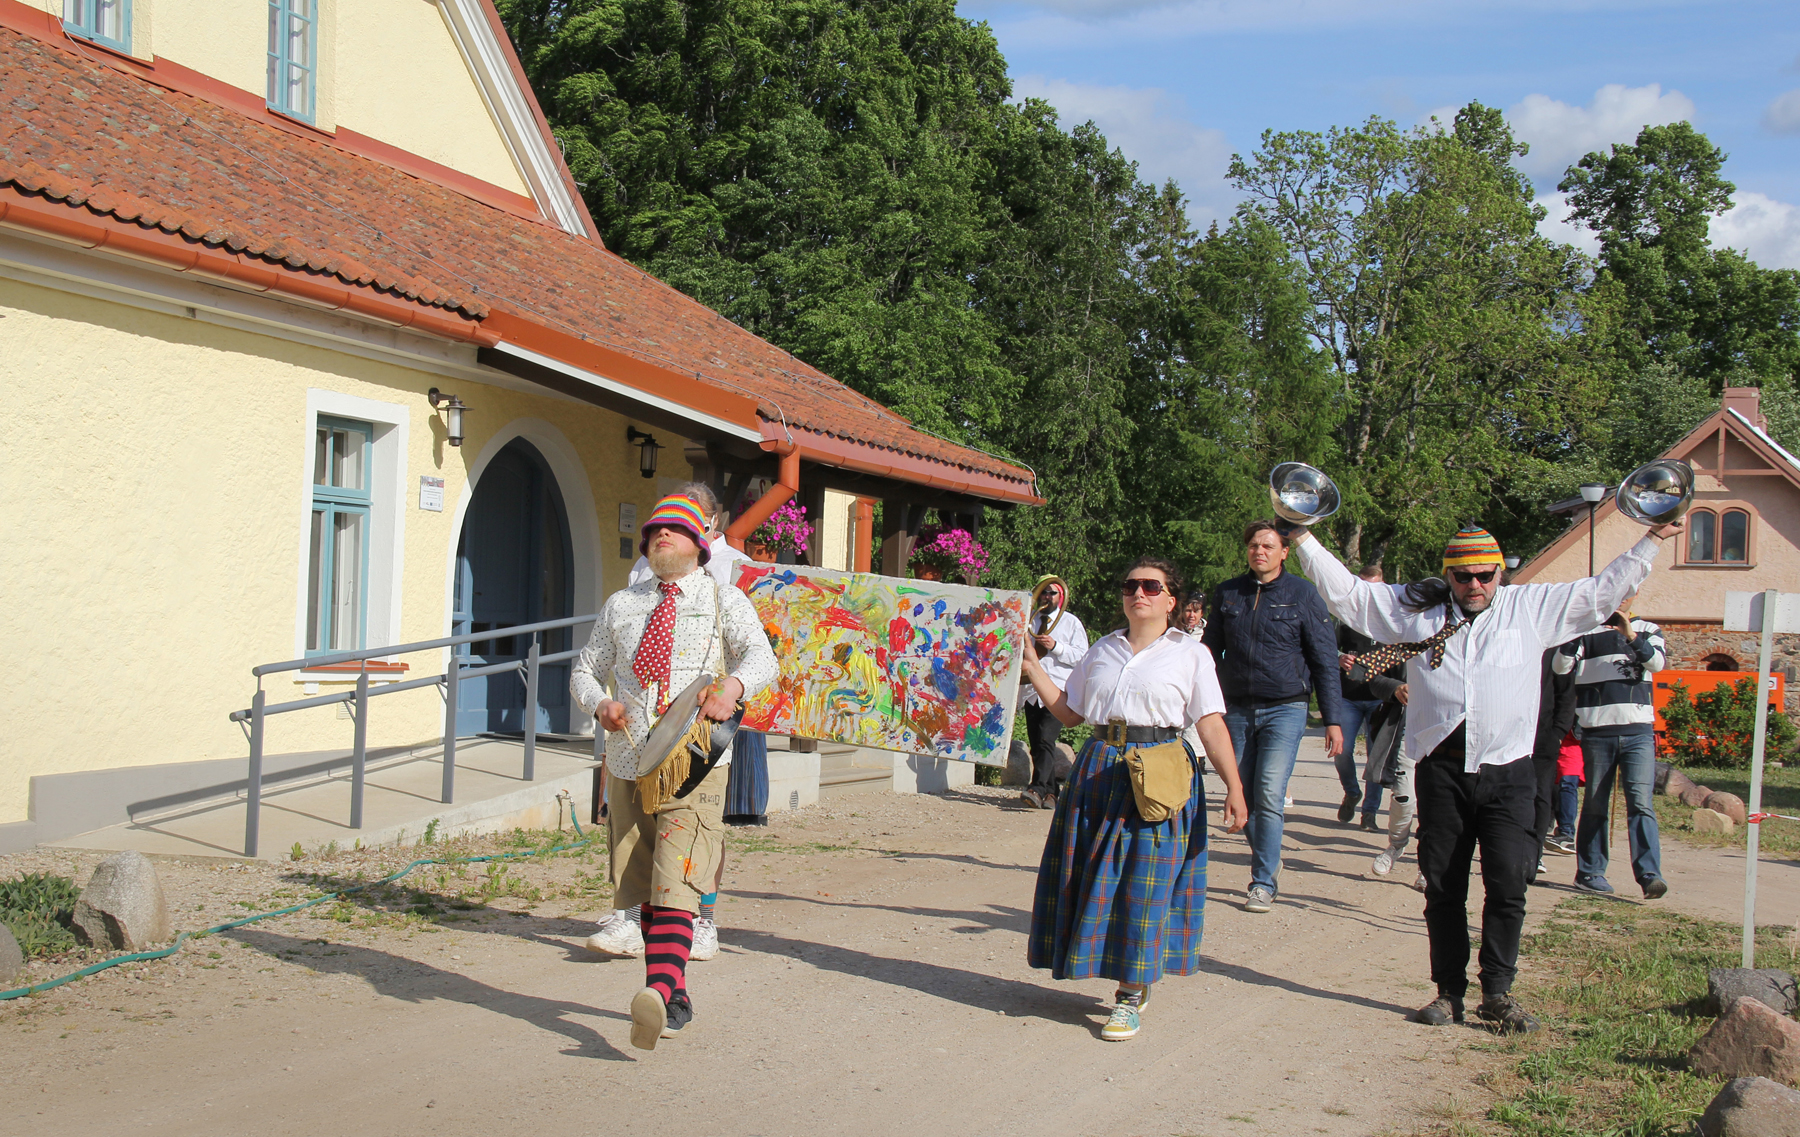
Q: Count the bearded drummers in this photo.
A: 1